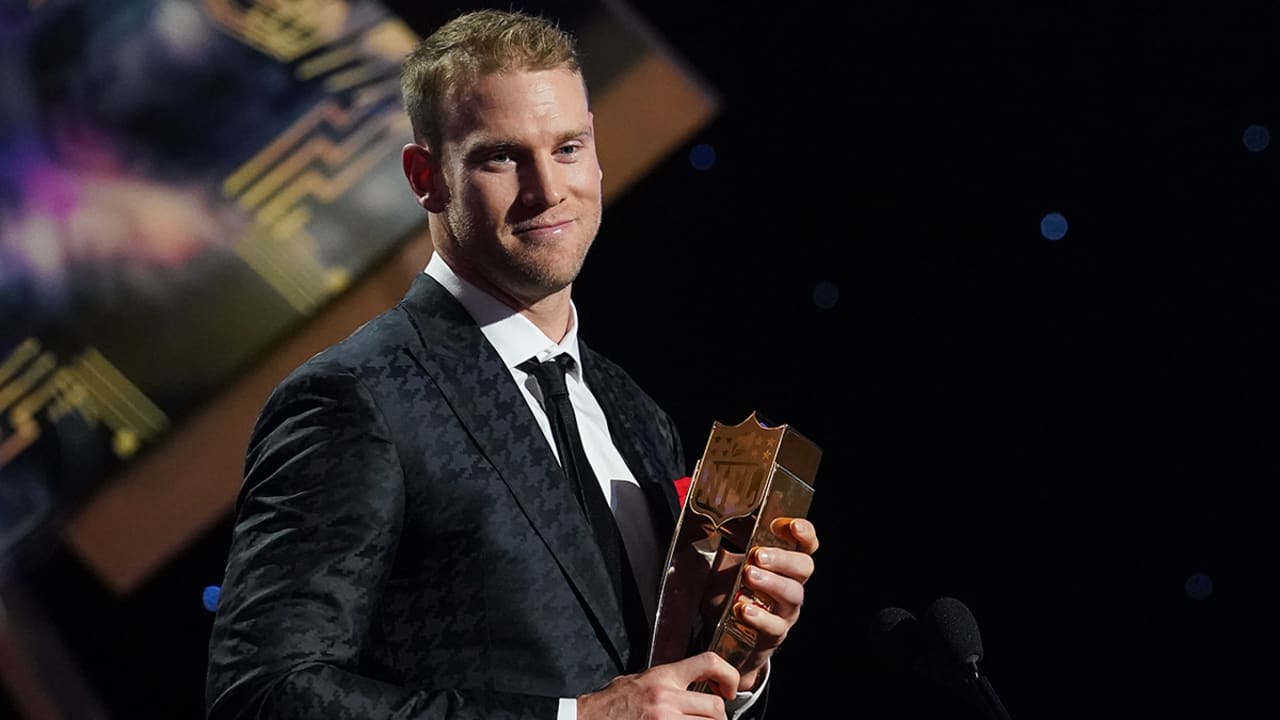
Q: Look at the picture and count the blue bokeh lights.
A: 6